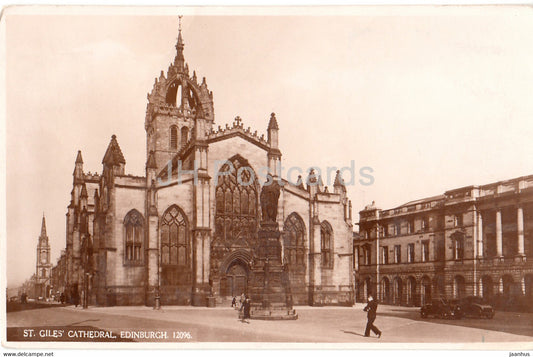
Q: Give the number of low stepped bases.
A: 1